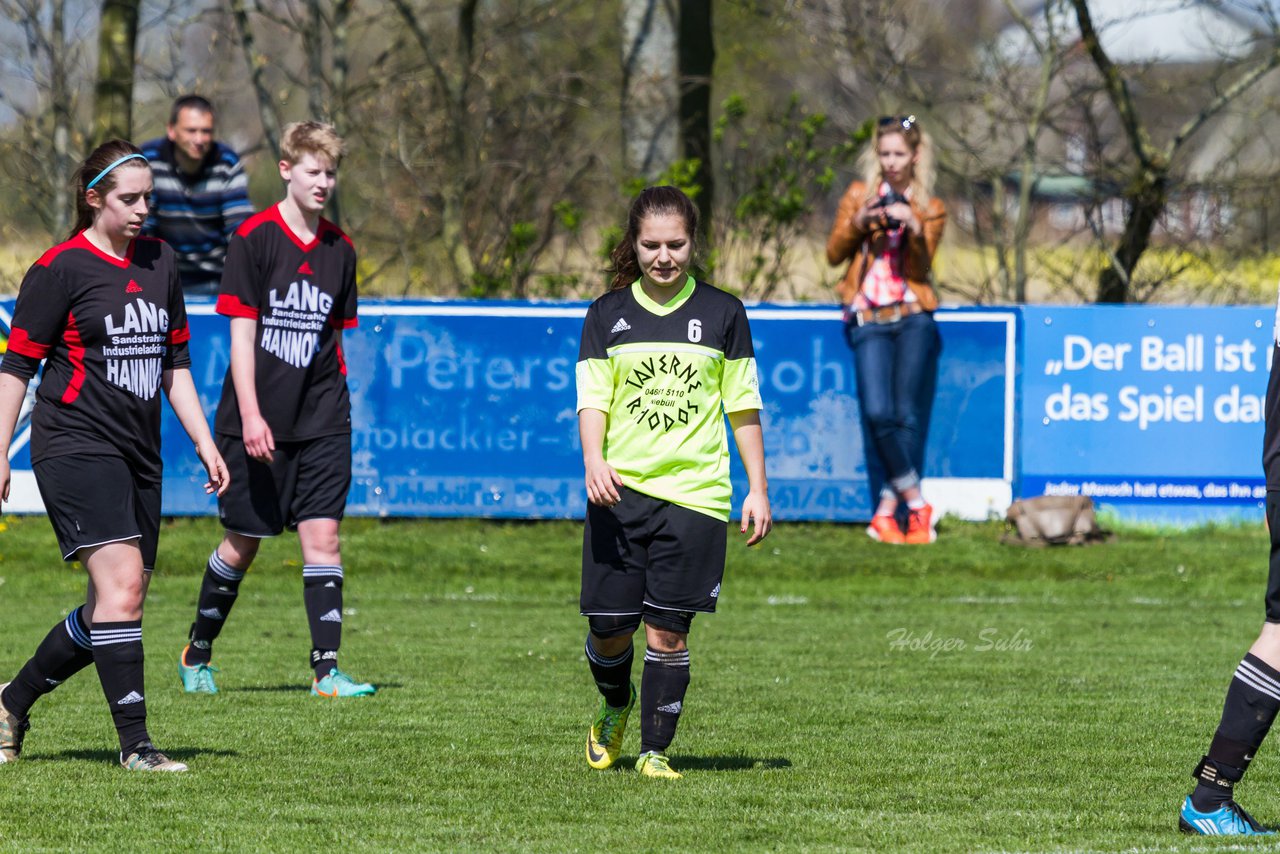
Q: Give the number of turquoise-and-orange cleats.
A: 2